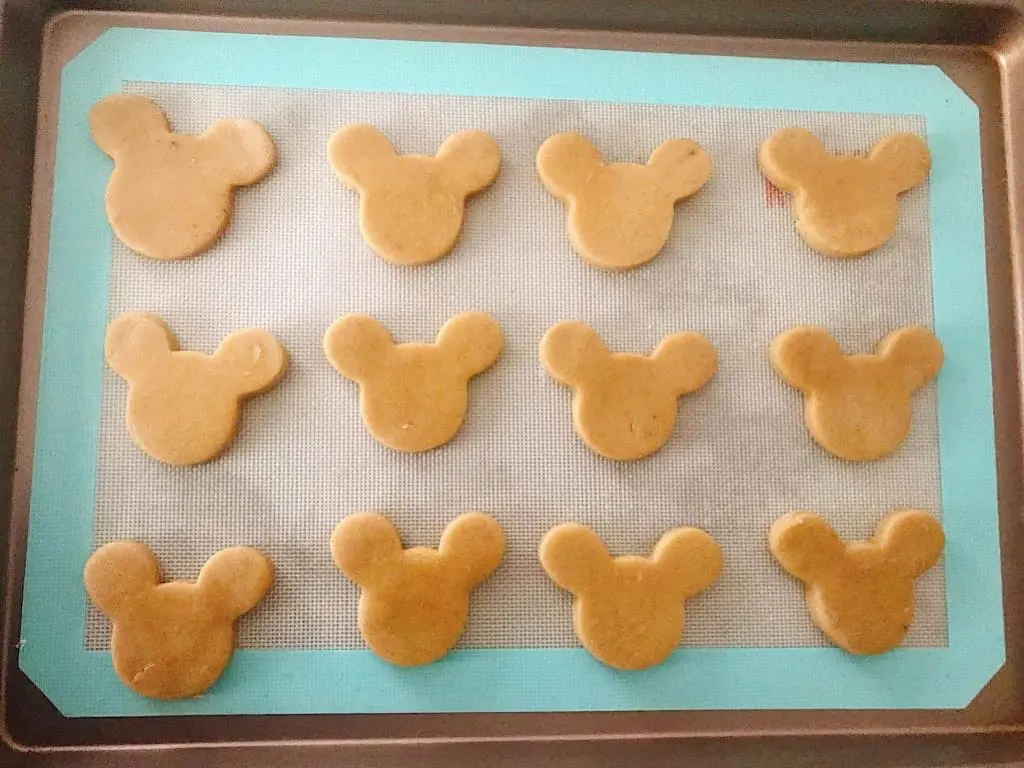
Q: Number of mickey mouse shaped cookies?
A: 12